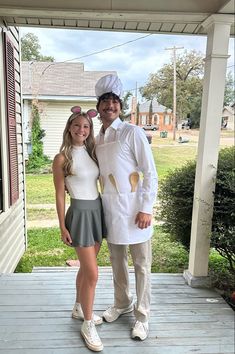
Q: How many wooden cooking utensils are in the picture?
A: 3